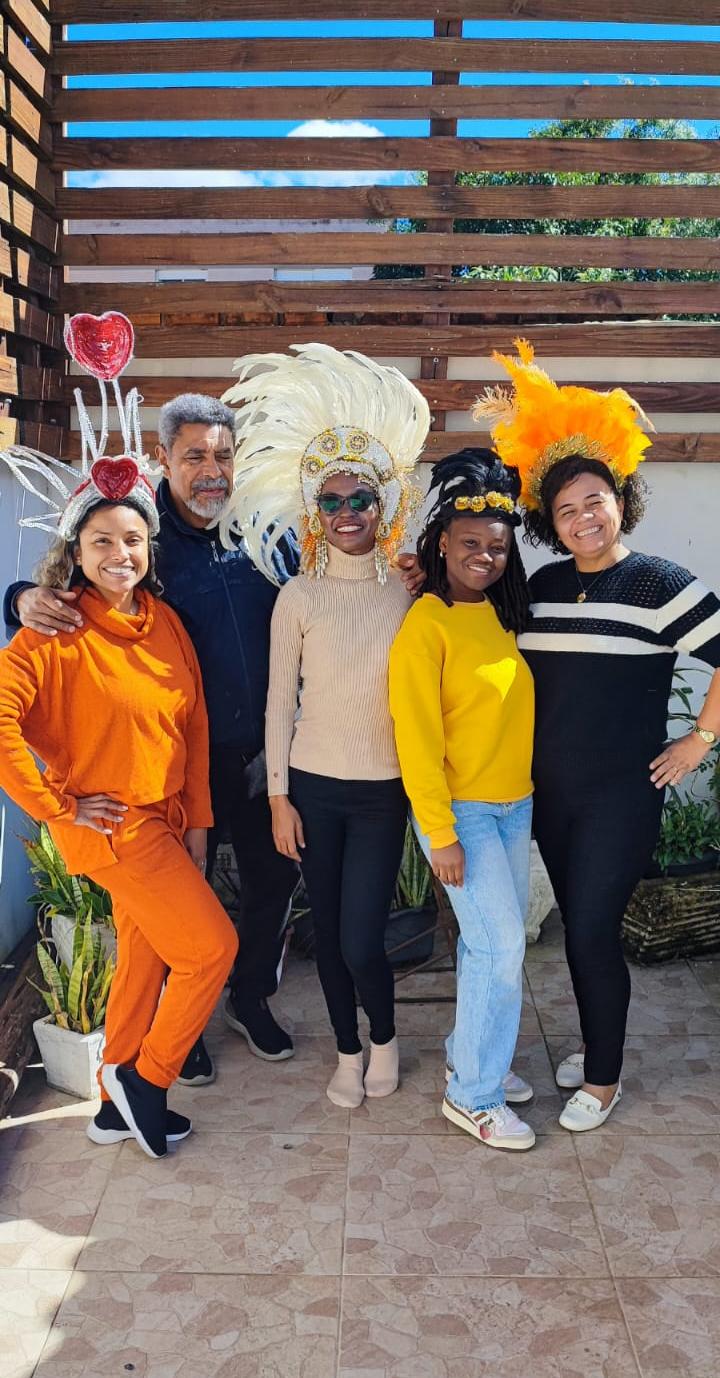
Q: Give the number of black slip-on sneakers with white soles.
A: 4